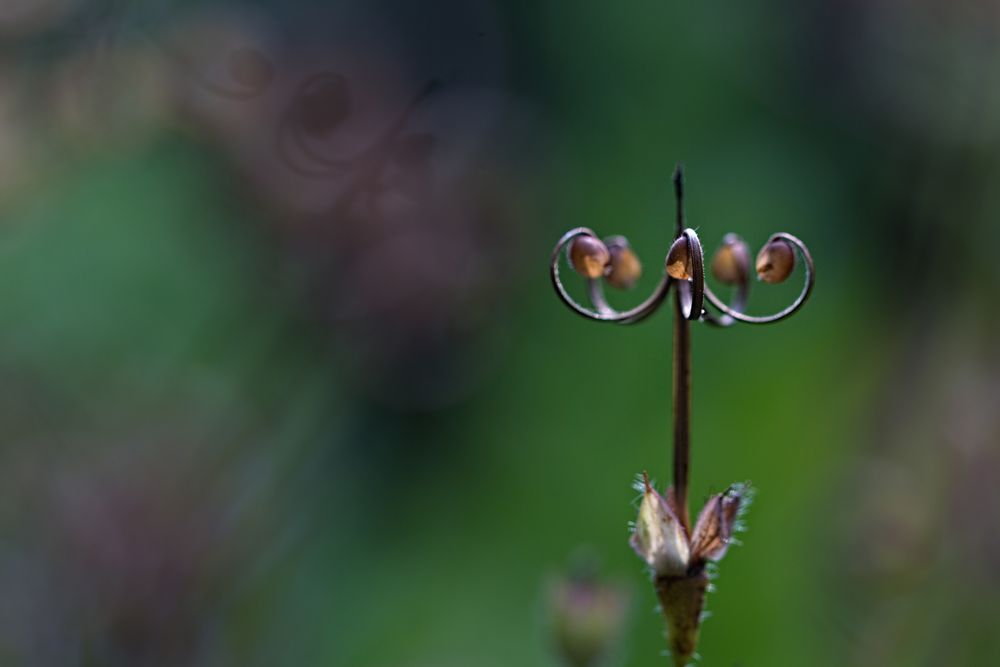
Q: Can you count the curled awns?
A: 5